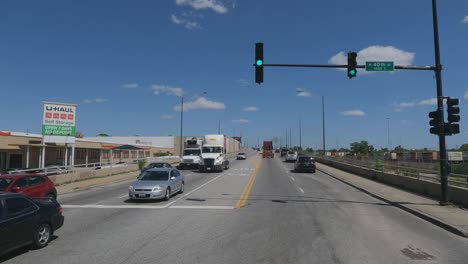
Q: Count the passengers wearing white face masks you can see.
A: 0